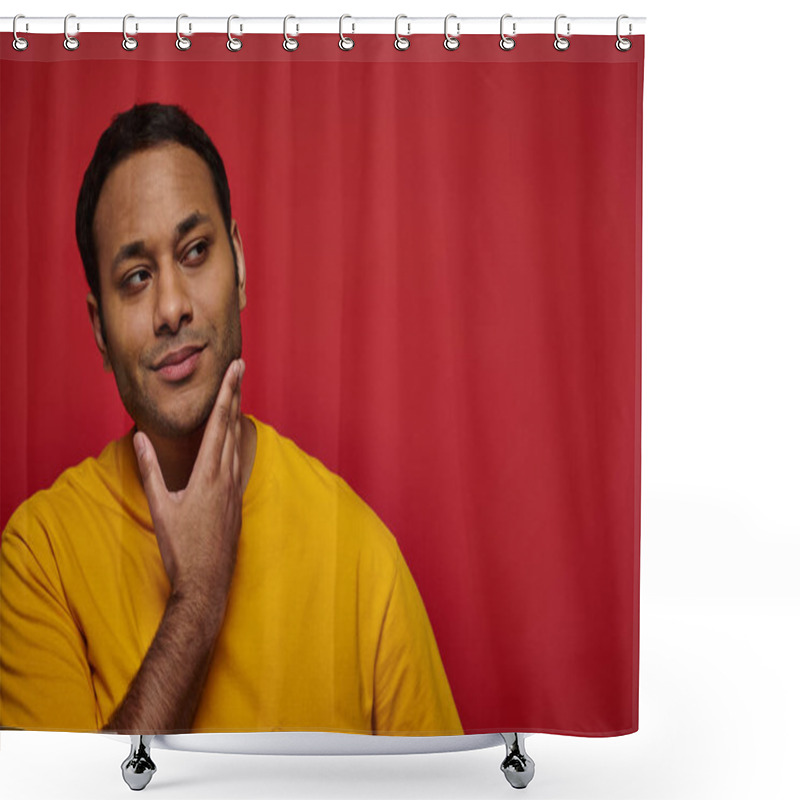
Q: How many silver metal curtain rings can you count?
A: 12